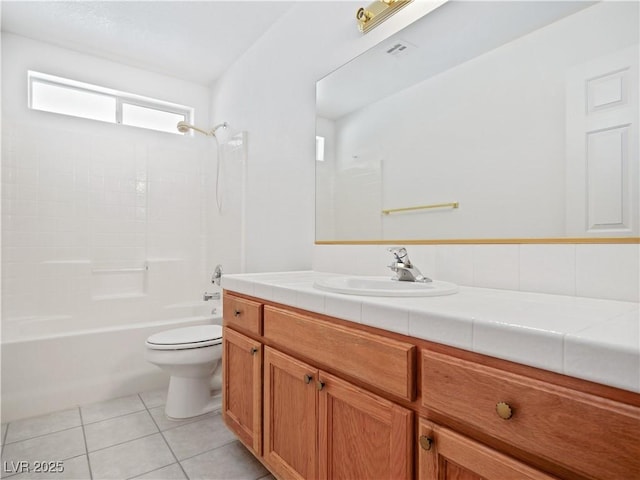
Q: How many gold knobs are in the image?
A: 6